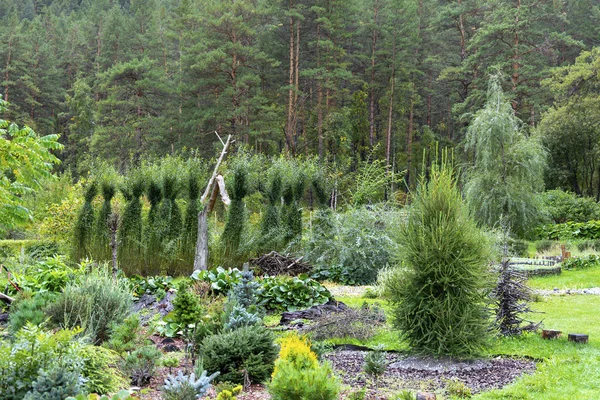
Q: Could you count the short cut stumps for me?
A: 2